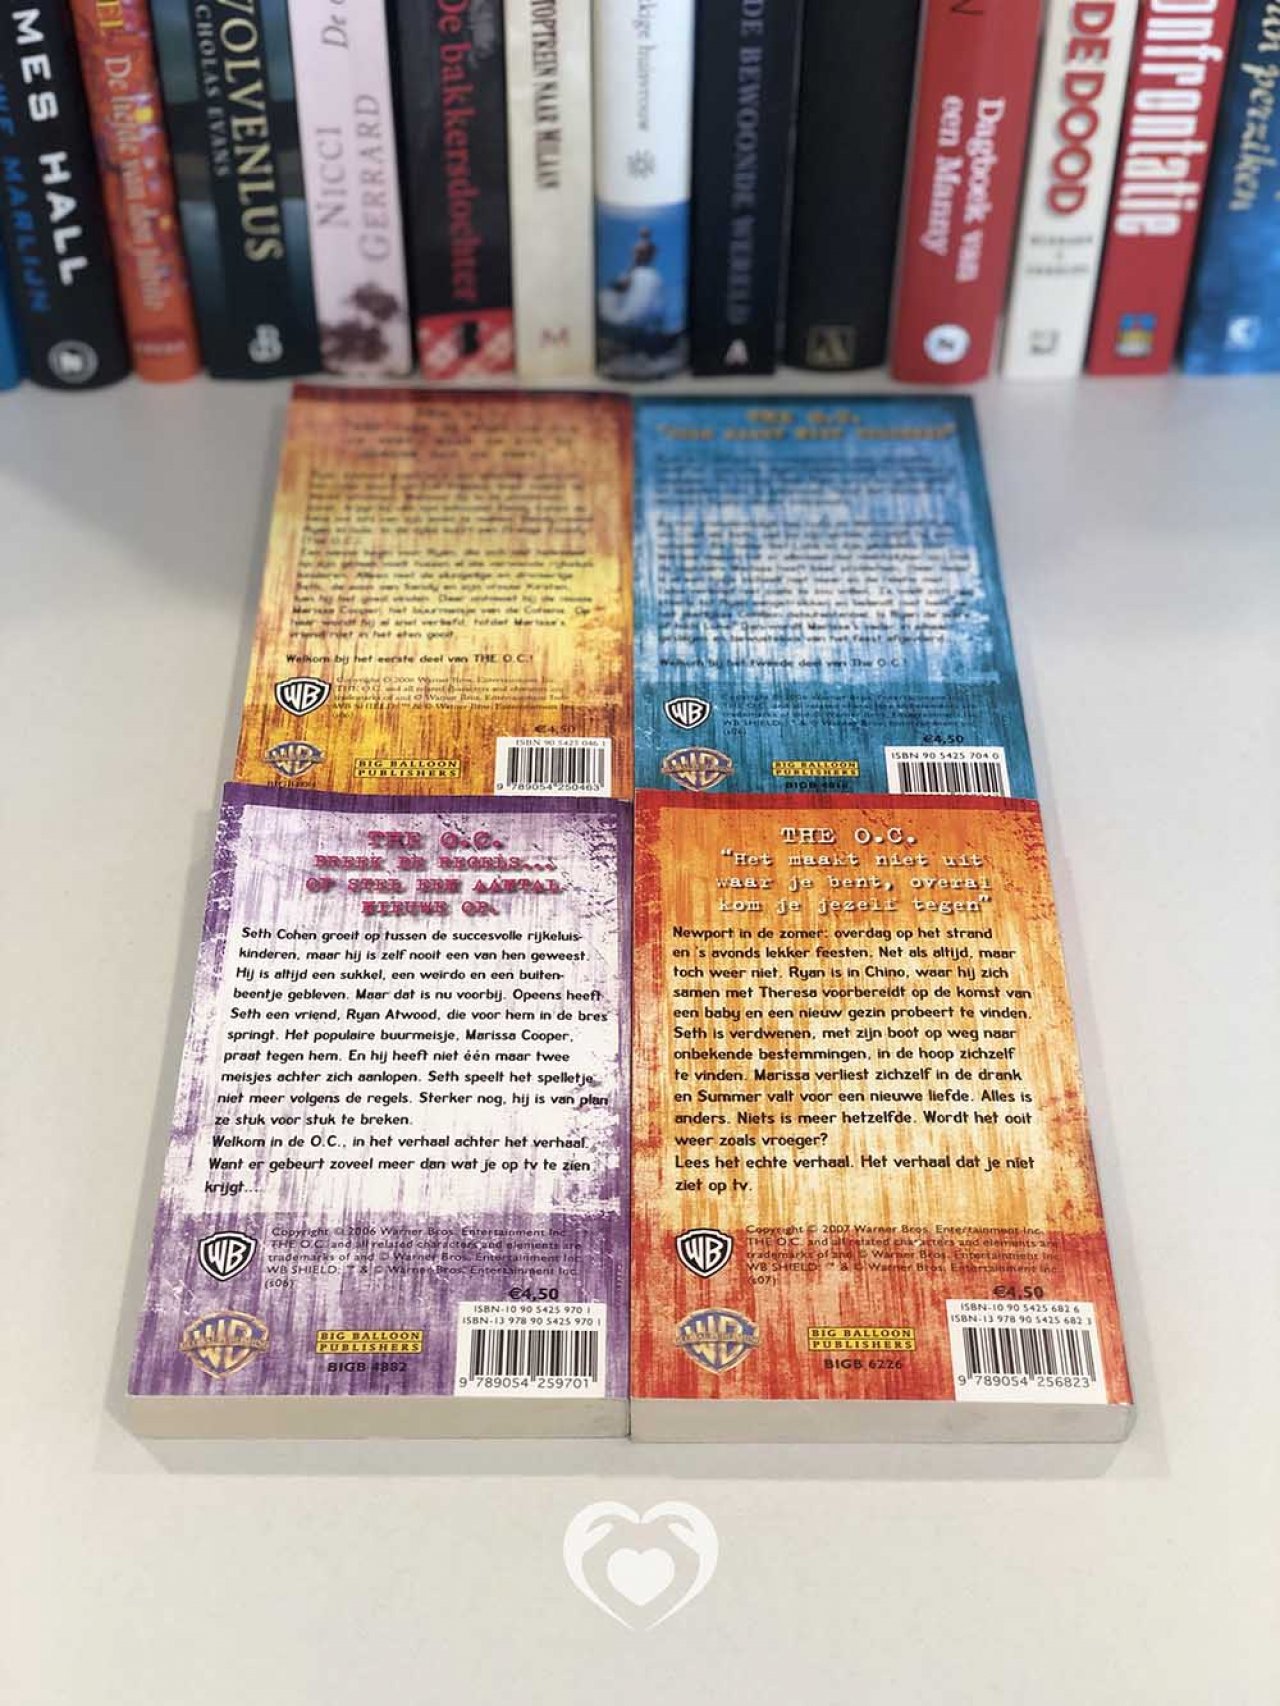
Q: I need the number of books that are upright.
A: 14